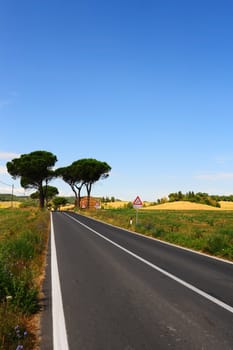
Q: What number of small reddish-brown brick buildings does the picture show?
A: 1